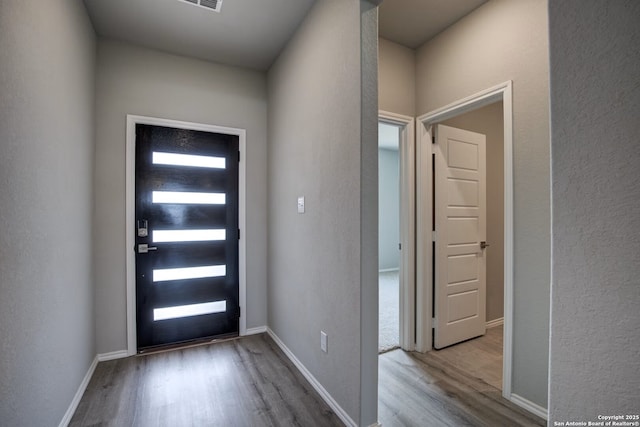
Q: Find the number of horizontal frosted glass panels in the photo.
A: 5